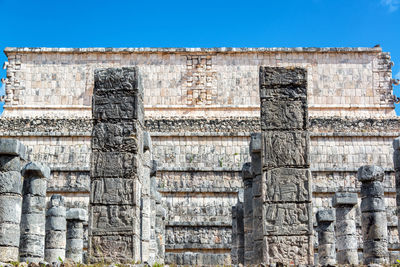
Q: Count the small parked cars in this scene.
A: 0